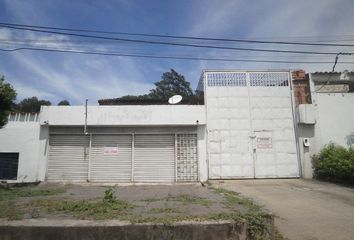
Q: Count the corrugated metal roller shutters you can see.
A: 3